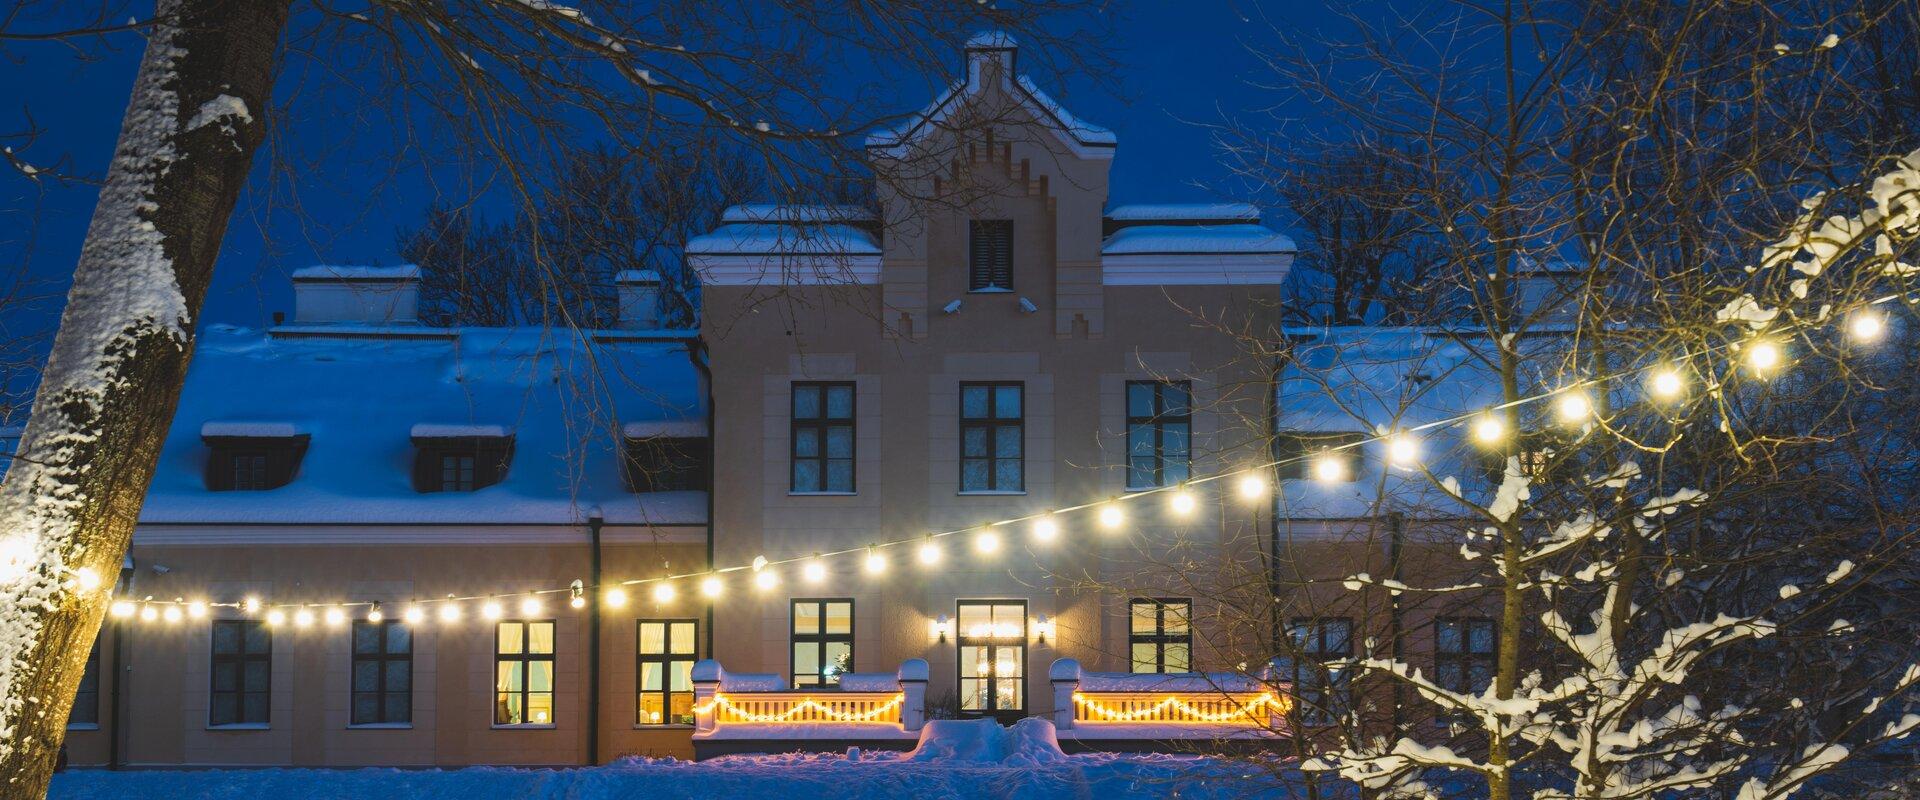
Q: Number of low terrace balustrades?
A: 2